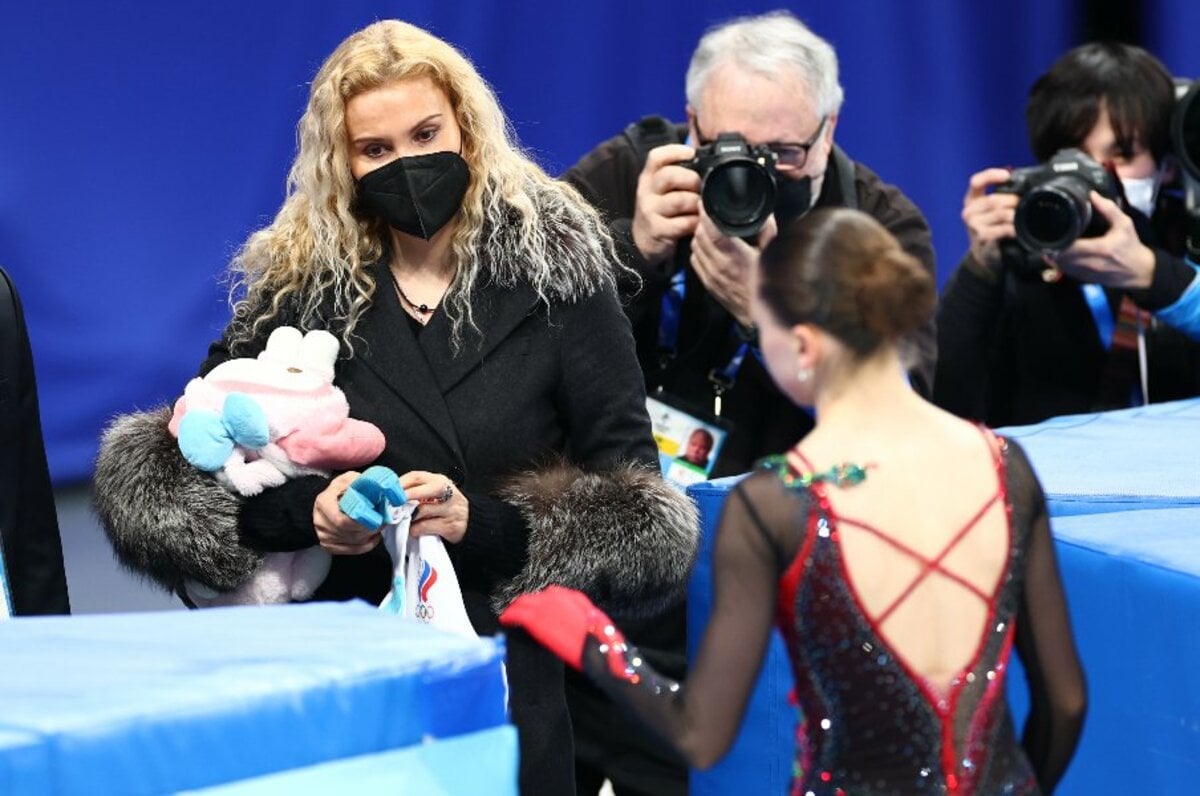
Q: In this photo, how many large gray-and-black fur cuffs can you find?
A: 2